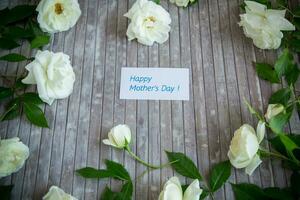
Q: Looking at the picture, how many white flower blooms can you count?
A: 11